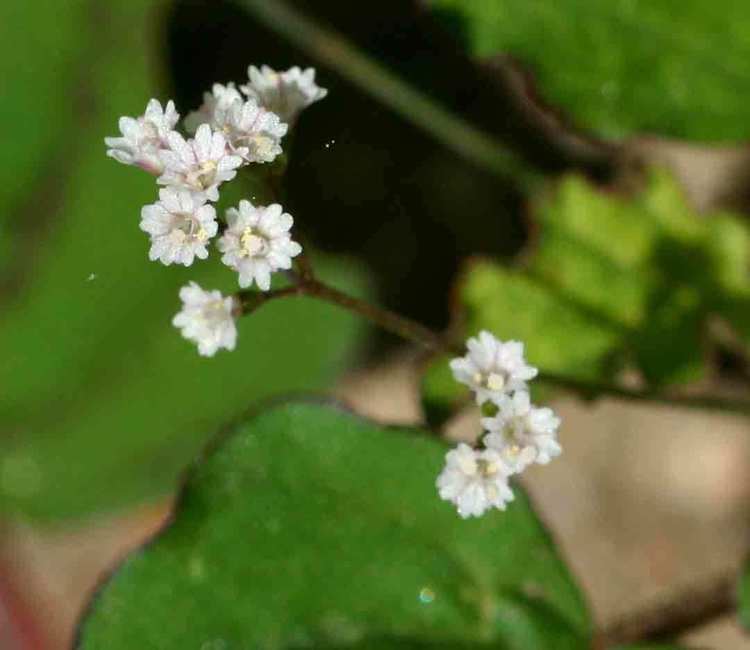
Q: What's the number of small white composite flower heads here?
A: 11